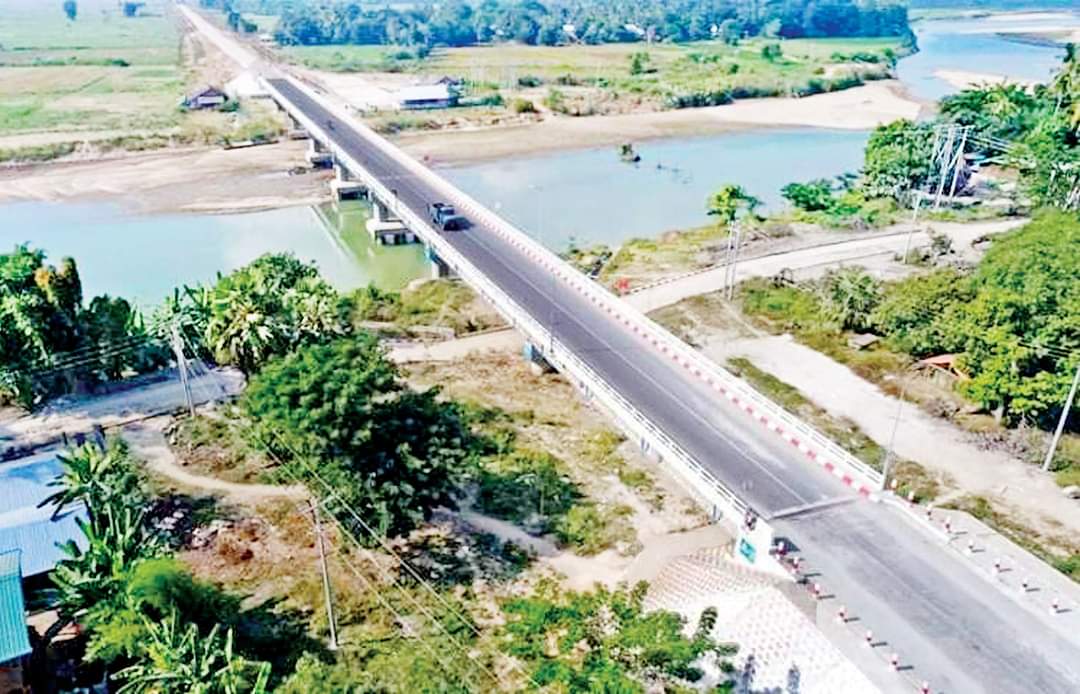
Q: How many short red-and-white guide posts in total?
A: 15